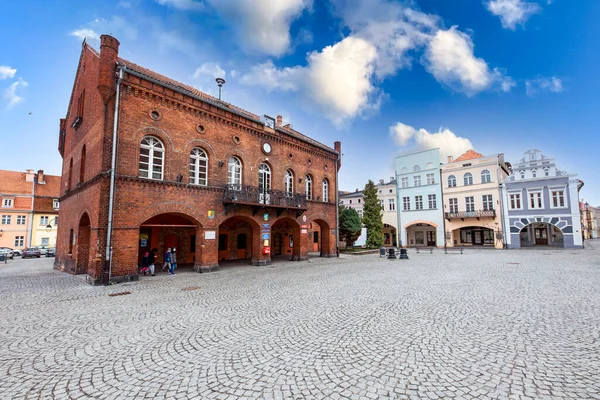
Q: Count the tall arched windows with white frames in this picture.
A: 7